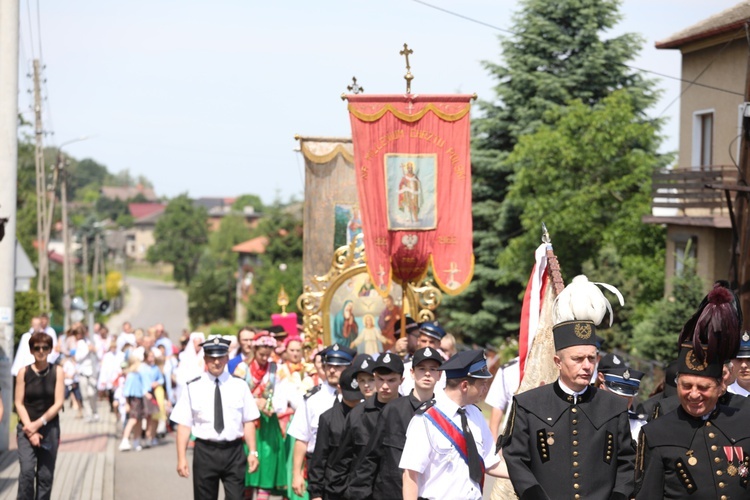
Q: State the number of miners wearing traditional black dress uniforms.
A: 2